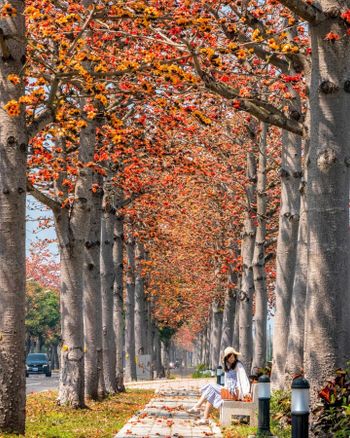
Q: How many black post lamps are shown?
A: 3